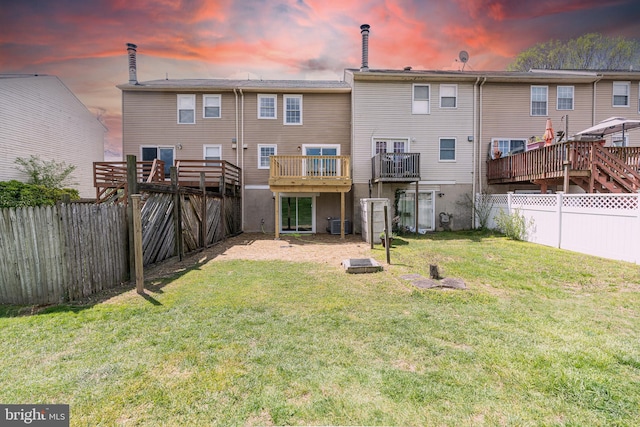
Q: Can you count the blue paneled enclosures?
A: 0